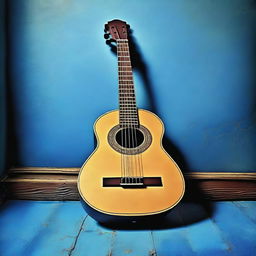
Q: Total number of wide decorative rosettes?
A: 1